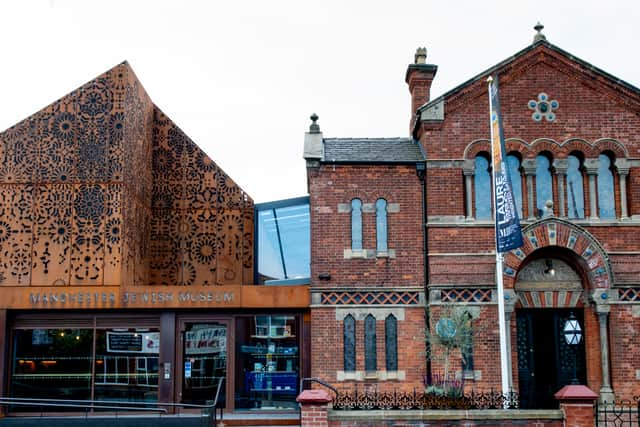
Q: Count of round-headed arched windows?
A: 7